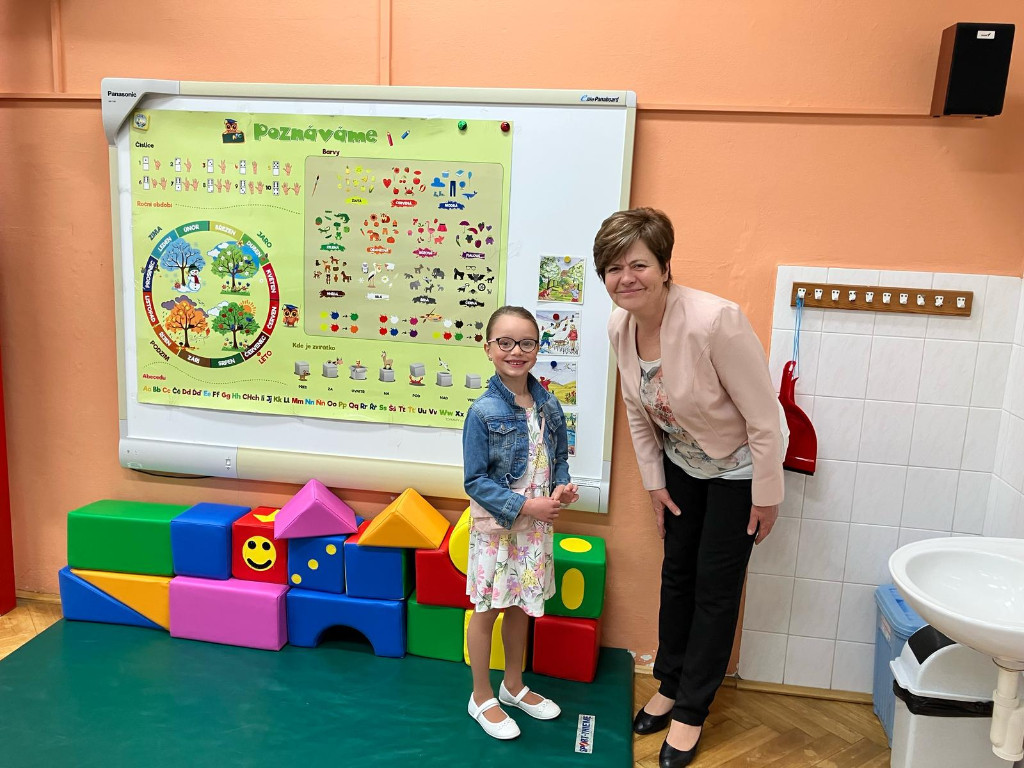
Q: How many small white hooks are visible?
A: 10